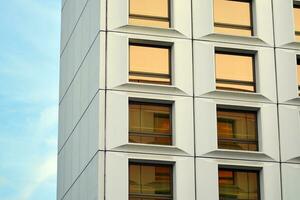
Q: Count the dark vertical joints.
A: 3